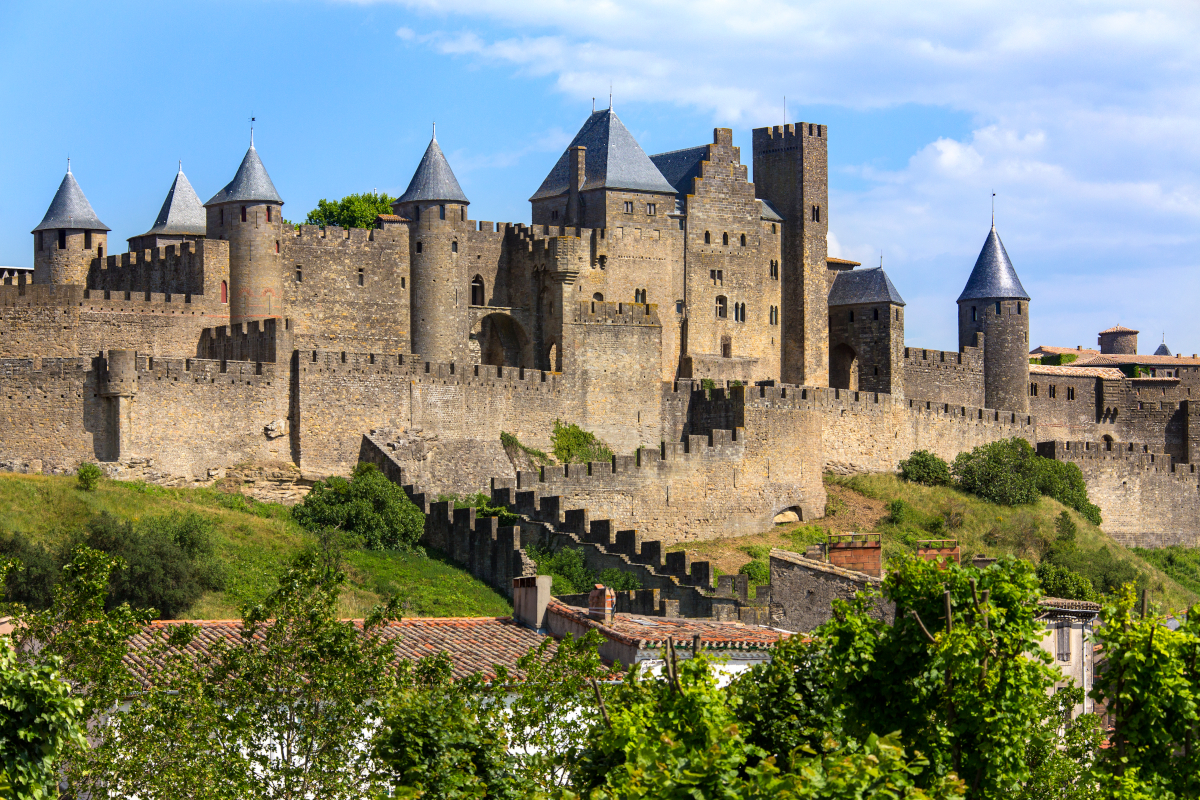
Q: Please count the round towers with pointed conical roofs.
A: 5